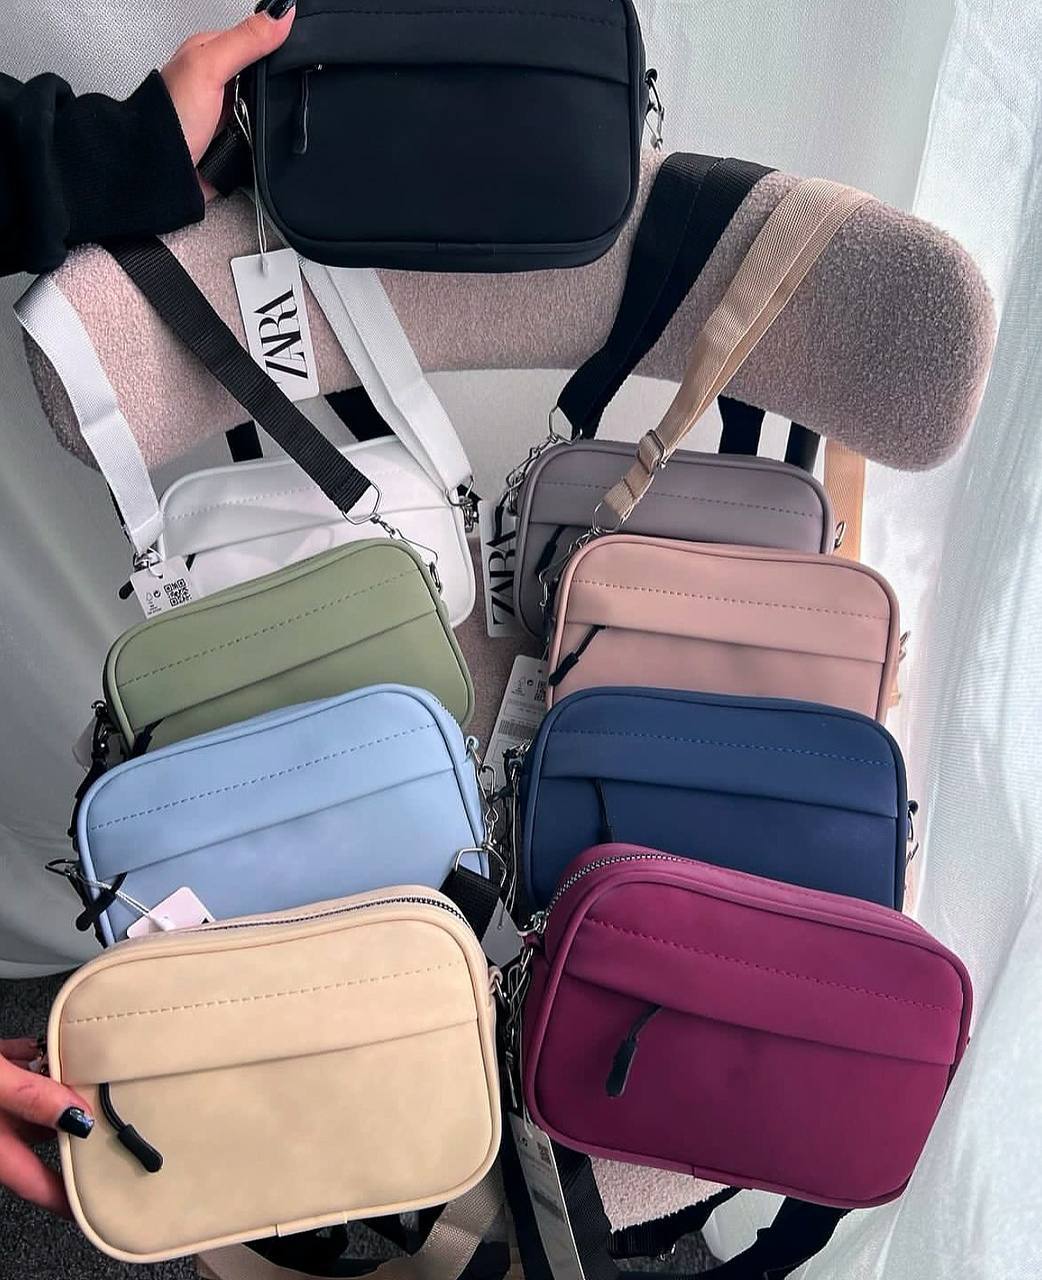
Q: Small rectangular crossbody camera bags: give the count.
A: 9